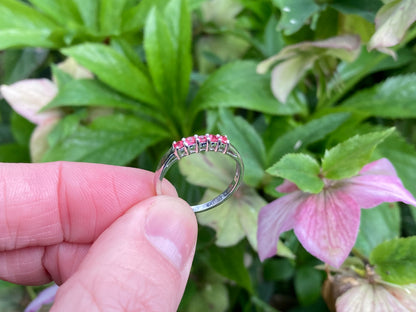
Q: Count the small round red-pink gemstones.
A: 5